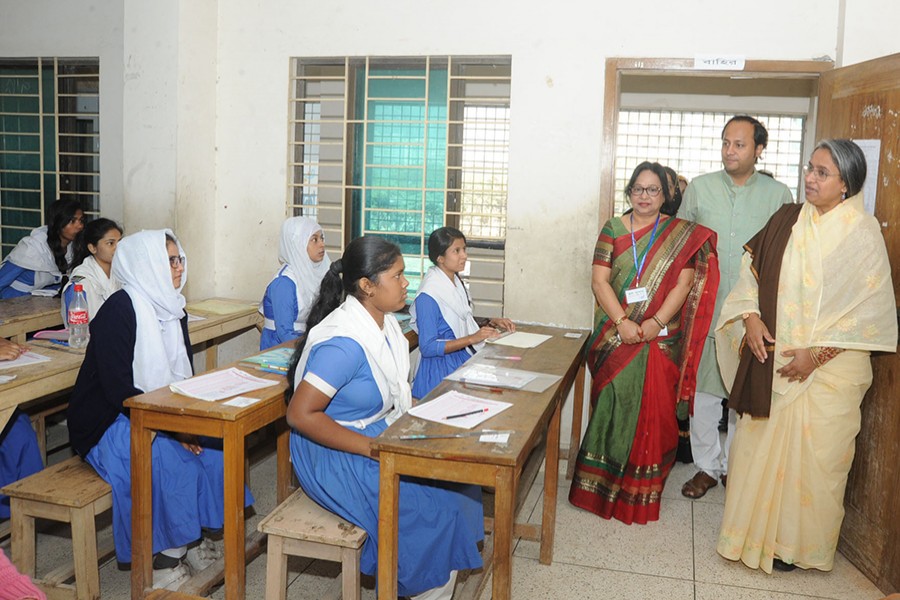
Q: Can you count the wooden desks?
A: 4